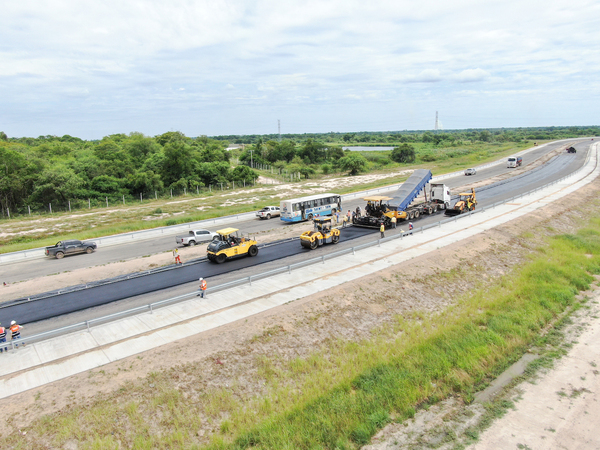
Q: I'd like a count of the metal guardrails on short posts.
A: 2